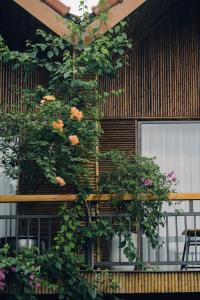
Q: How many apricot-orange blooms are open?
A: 5